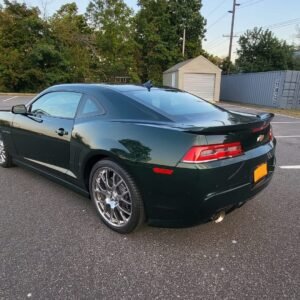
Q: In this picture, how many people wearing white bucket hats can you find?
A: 0